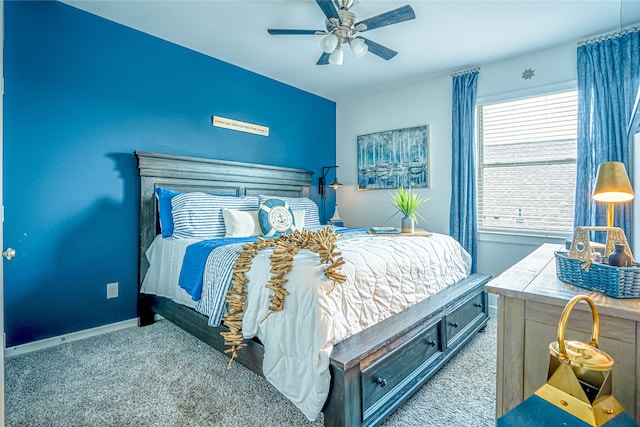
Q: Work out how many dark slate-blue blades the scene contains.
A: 5